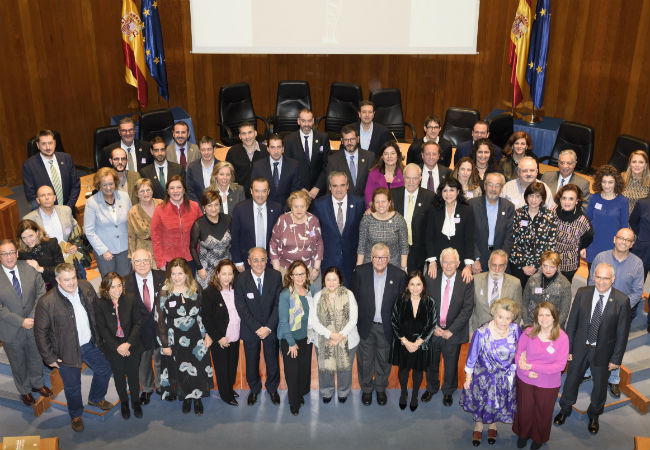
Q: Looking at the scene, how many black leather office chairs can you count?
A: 11